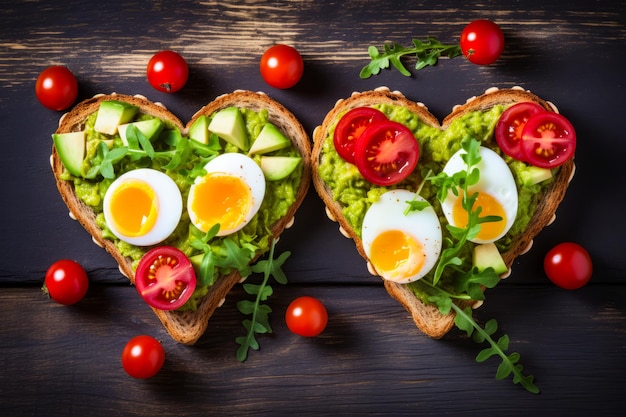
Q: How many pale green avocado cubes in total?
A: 9